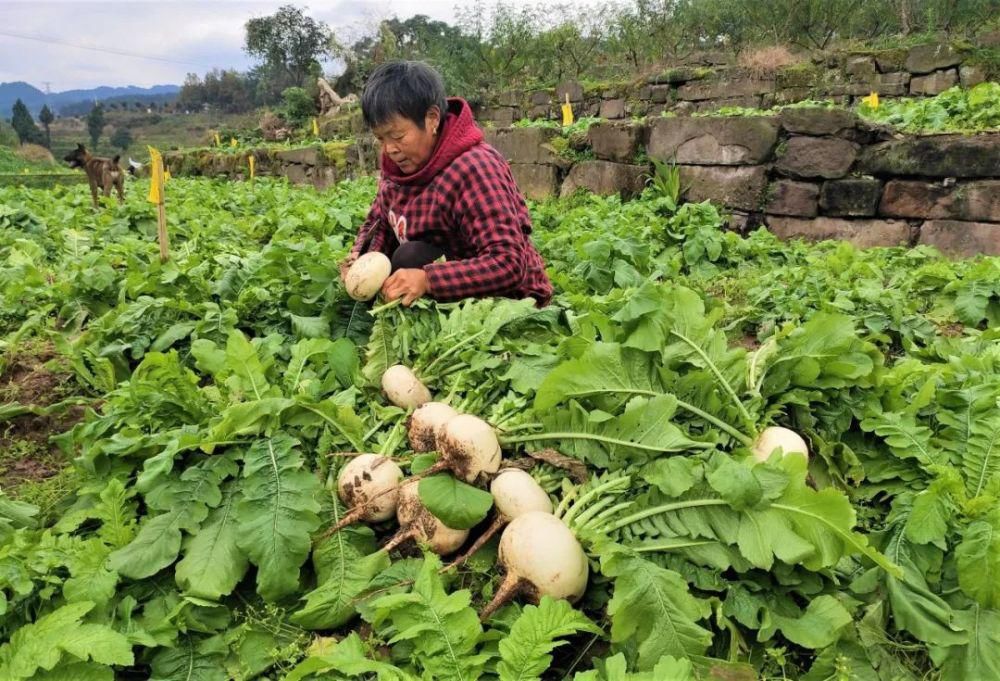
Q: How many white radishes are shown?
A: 9